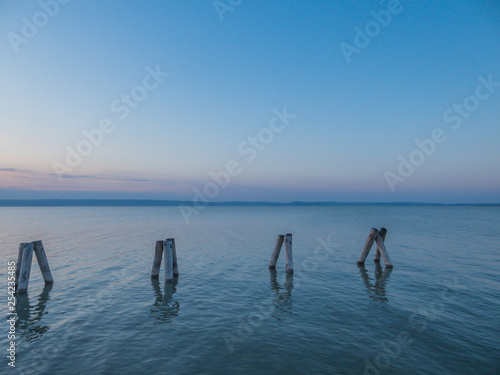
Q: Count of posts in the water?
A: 11